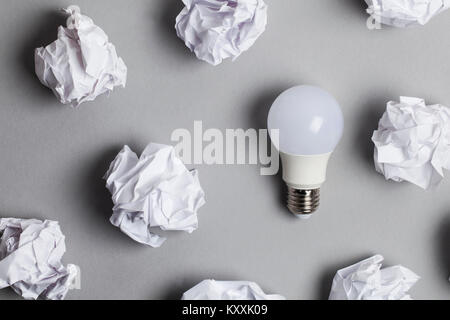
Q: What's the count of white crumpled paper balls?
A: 8